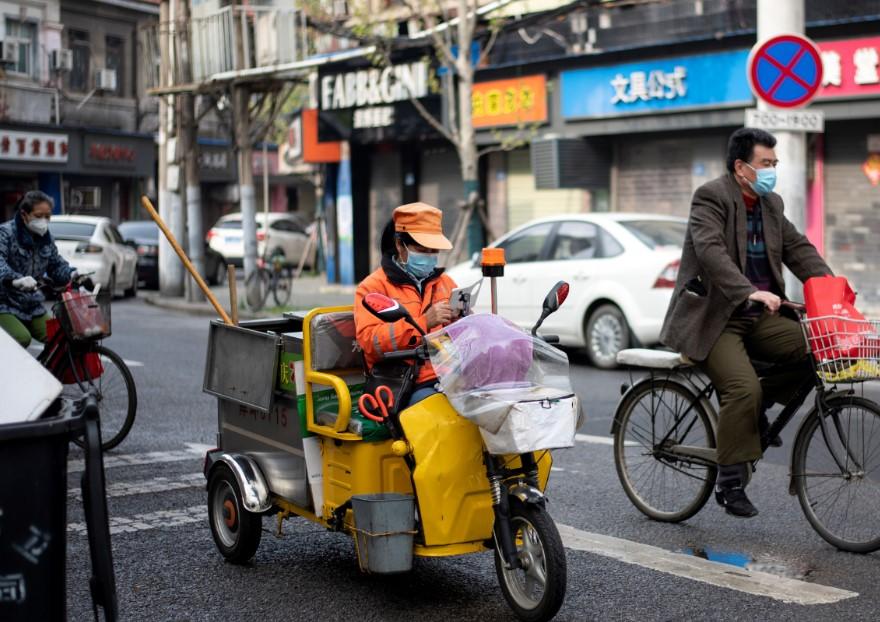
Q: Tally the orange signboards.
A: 2